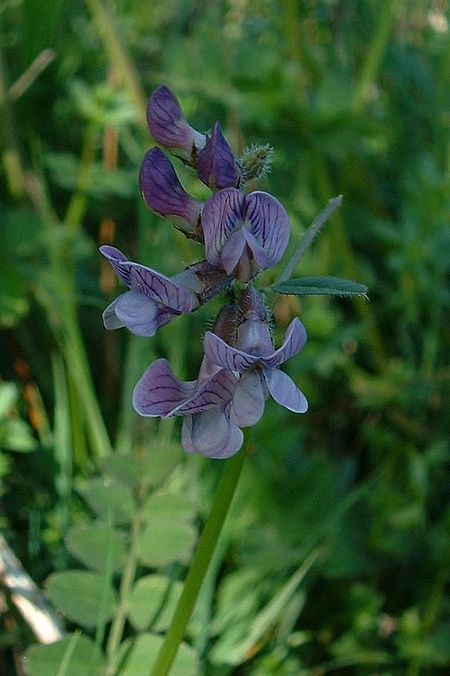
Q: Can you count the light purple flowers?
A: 4